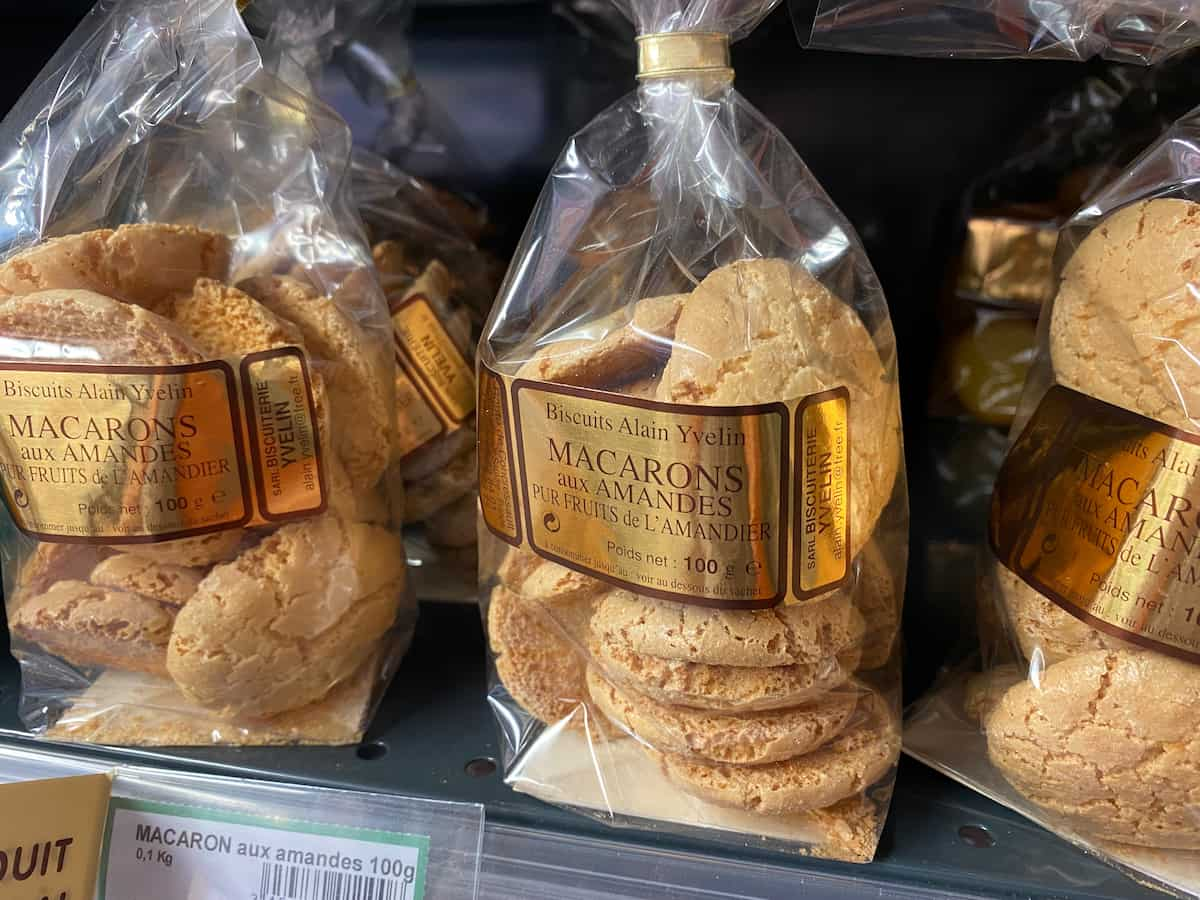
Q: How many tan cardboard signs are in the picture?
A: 1